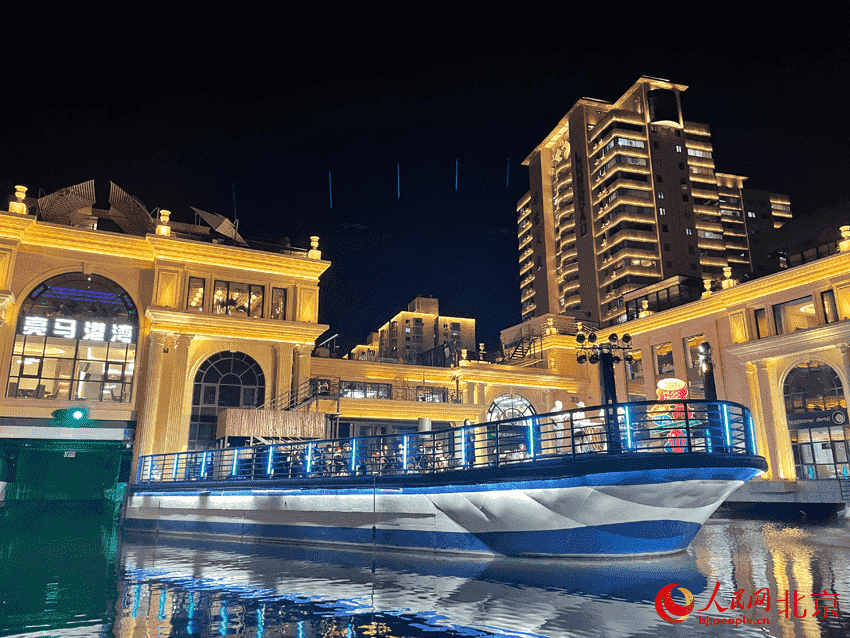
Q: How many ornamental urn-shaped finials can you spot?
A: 11